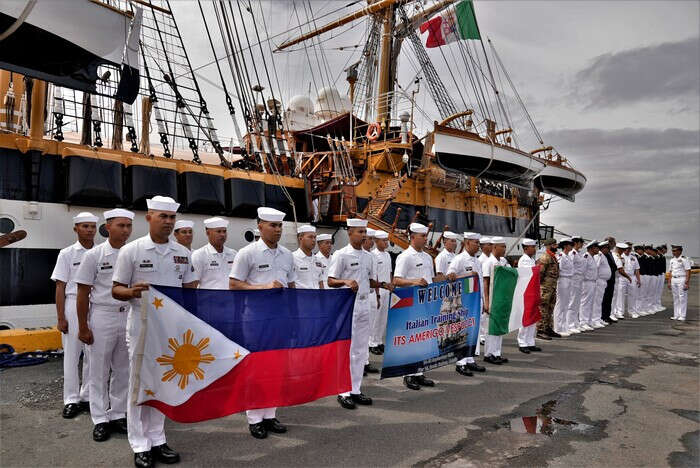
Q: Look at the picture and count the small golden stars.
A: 3